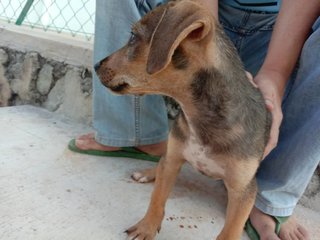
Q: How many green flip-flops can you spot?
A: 2